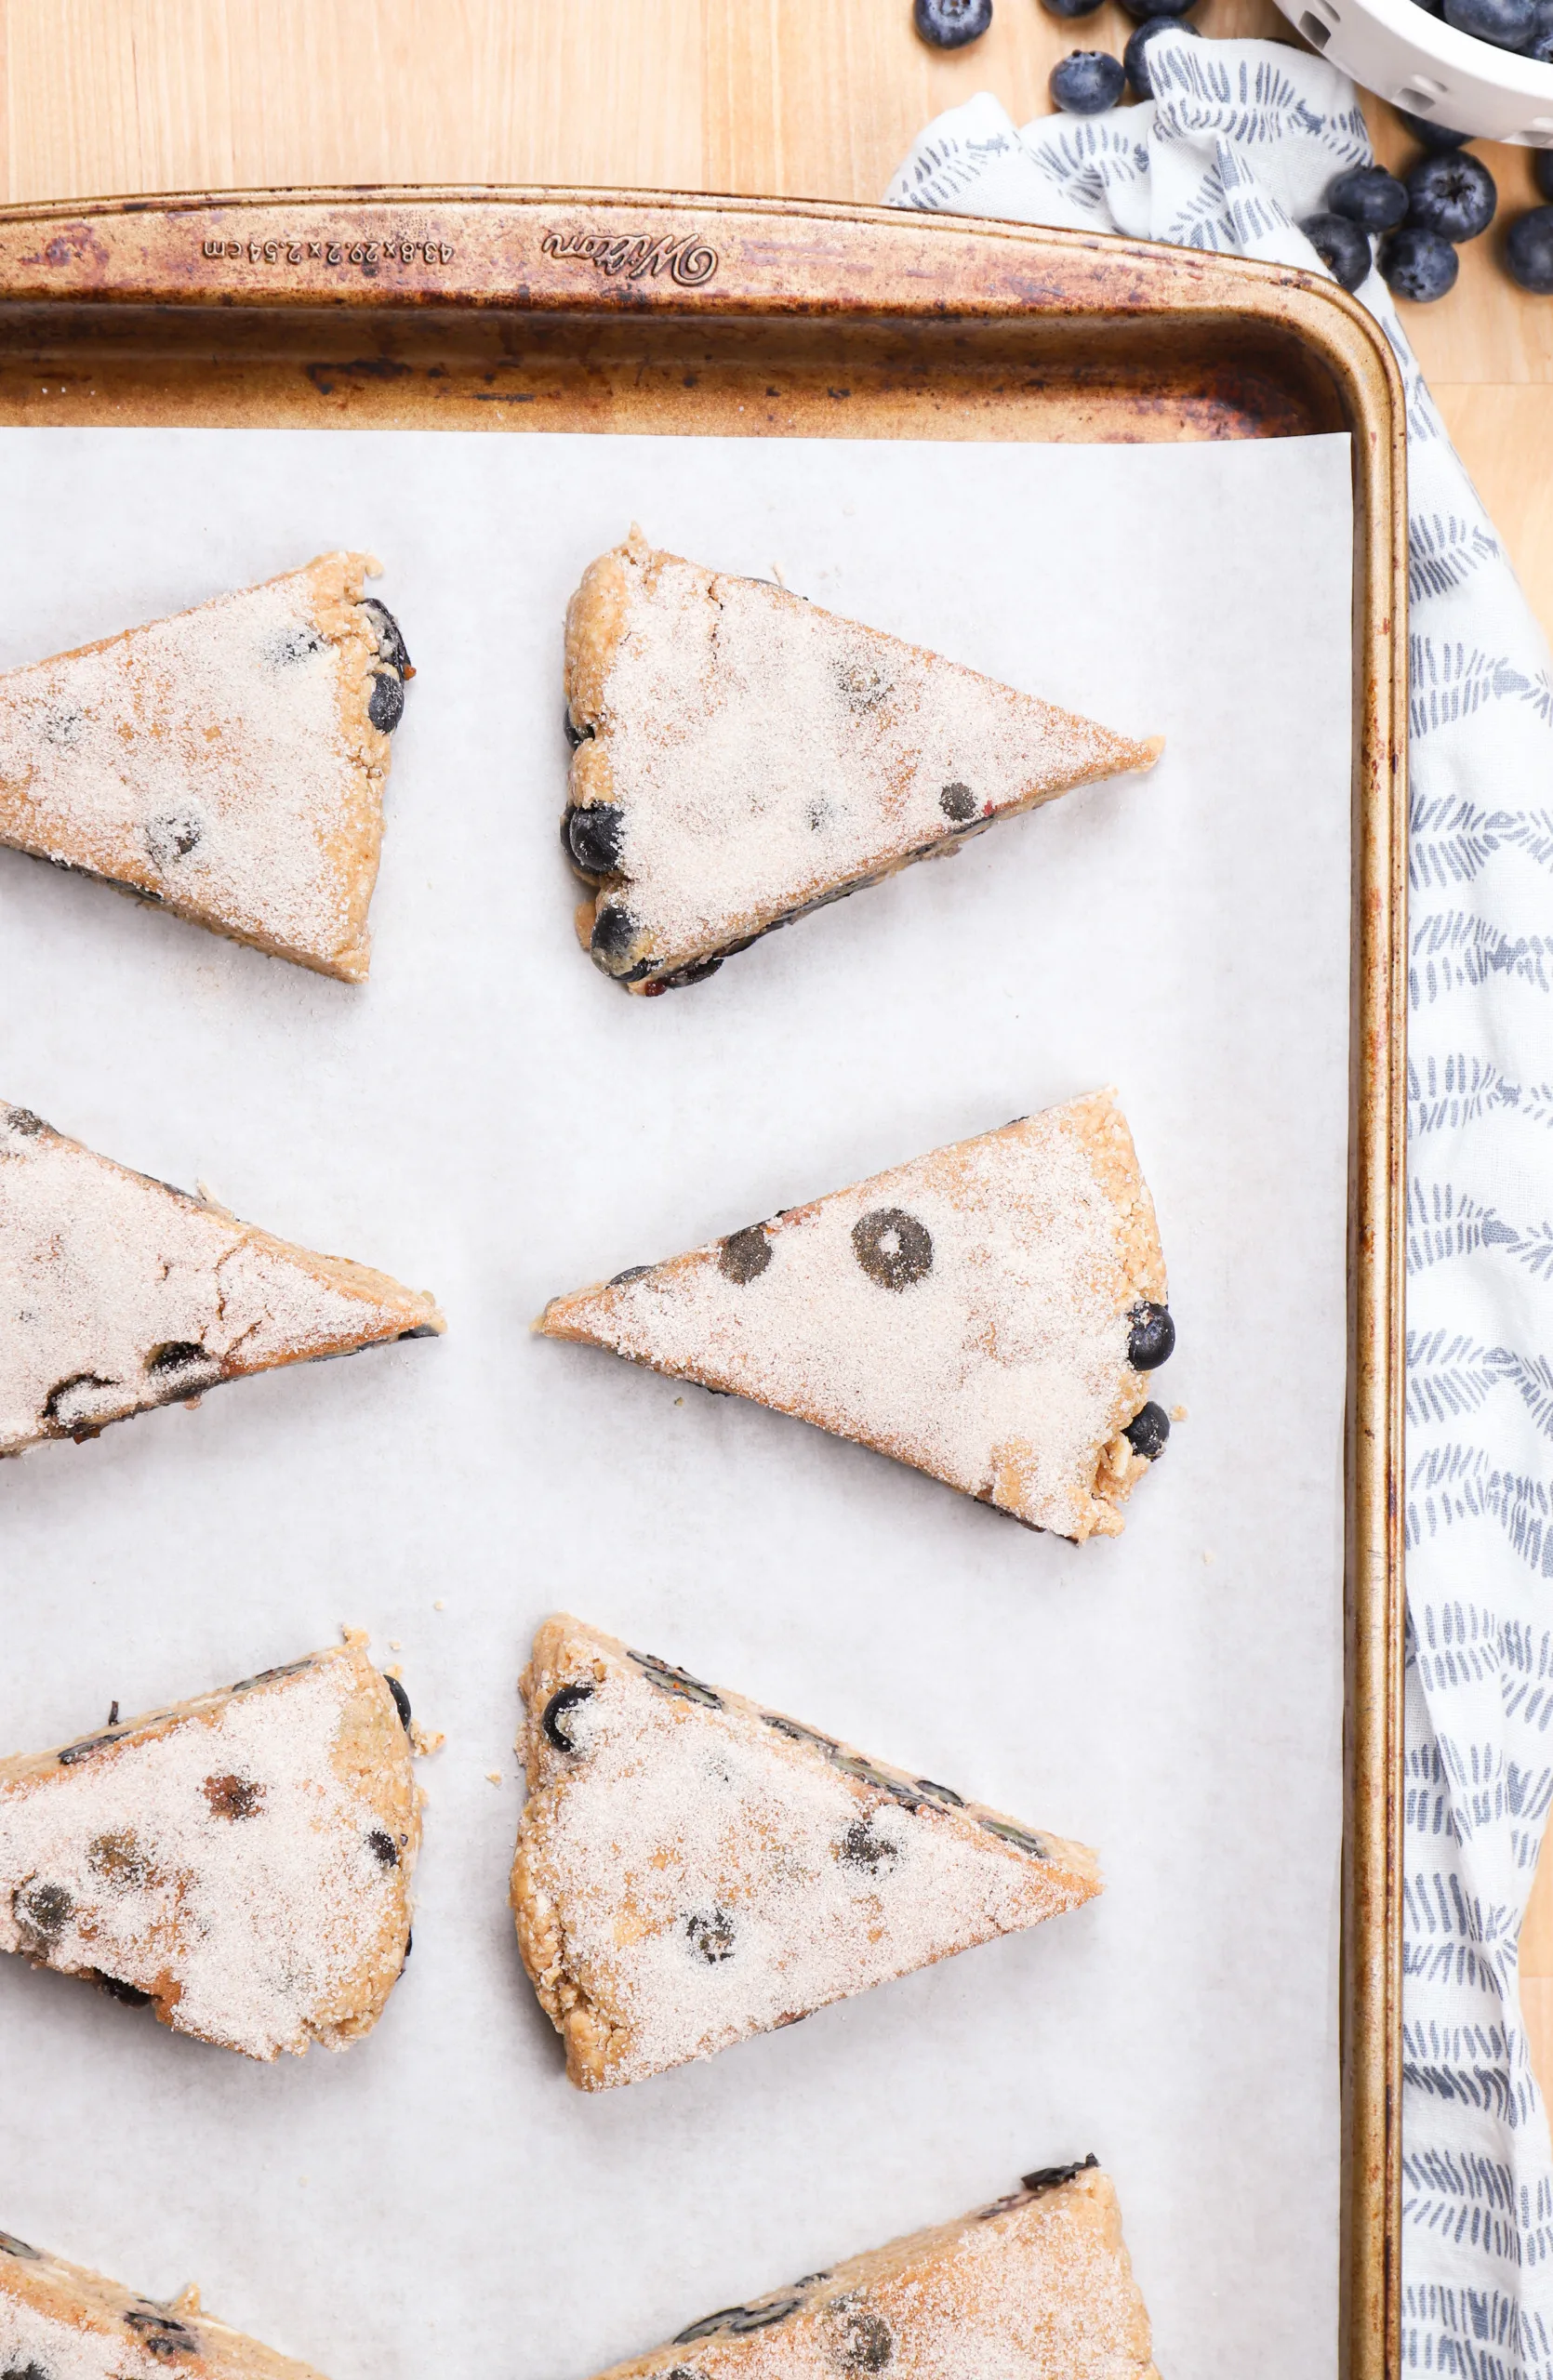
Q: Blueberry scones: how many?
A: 8